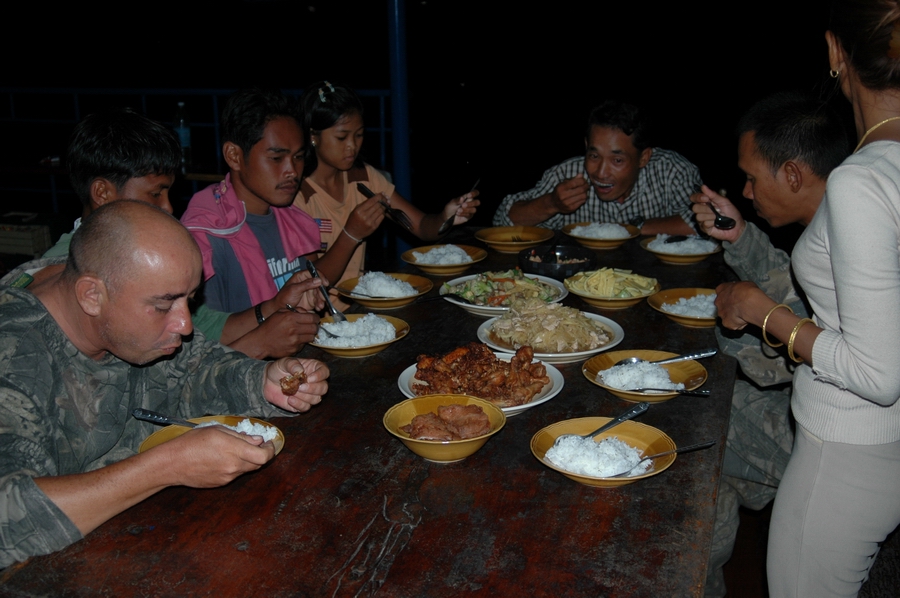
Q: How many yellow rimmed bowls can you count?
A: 12